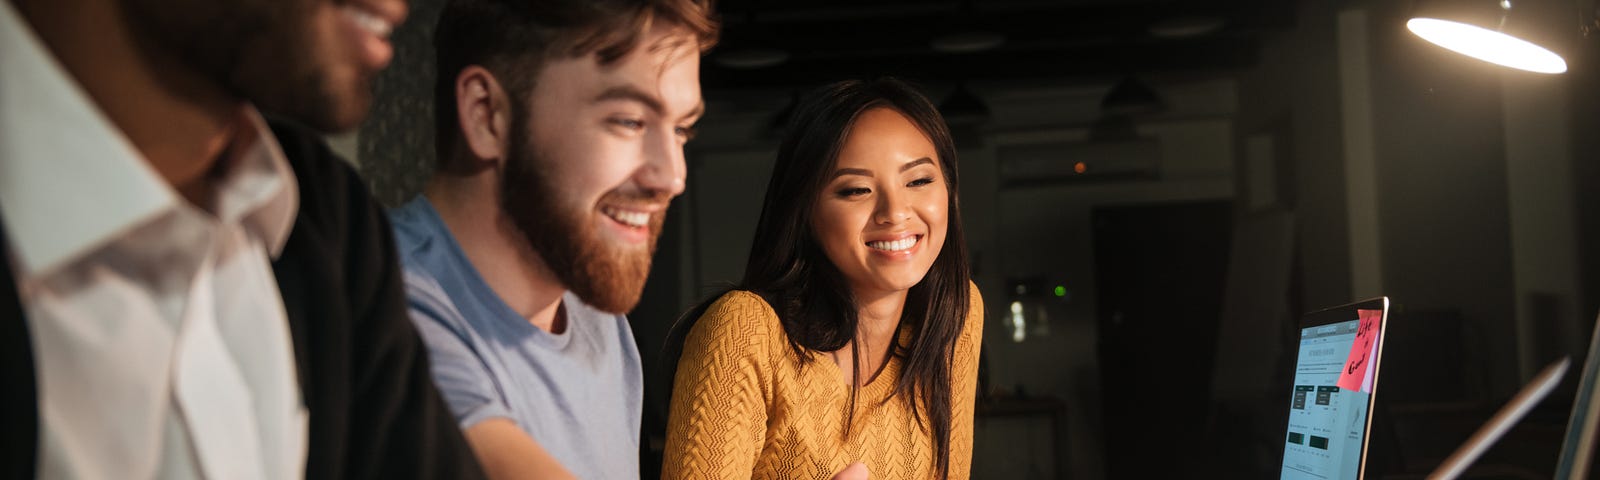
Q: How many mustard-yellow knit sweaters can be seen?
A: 1